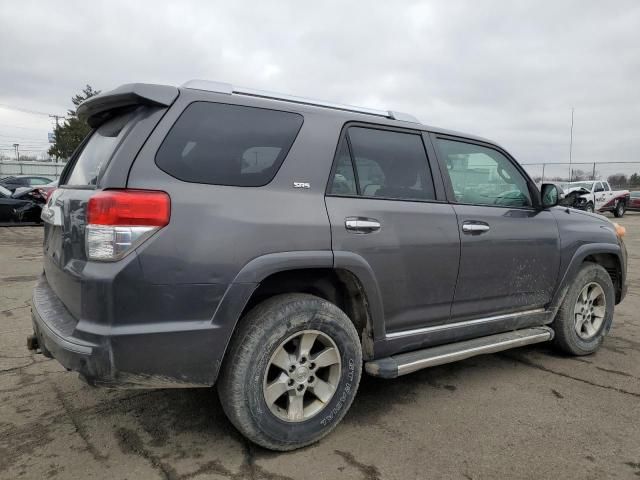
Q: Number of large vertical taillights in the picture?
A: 1